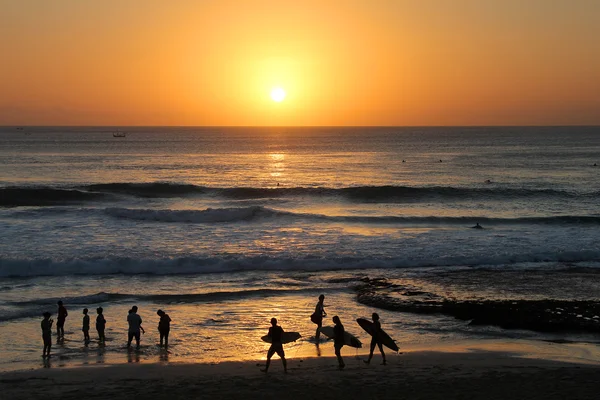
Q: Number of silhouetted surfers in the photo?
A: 3